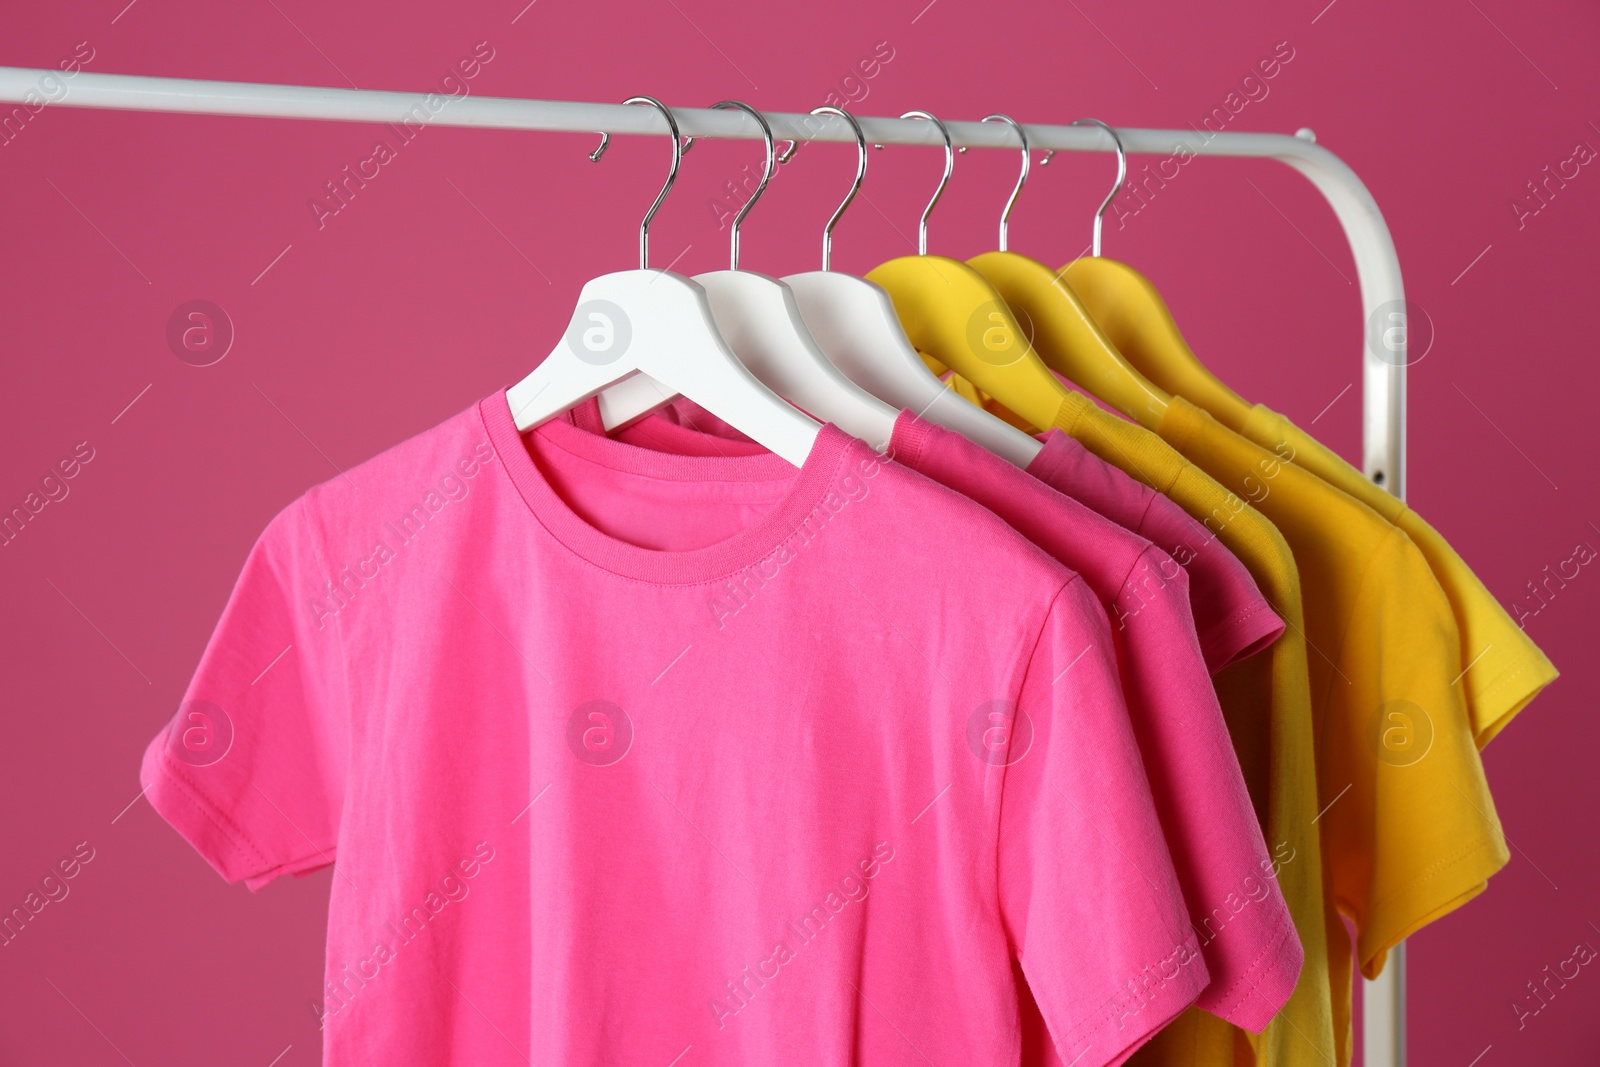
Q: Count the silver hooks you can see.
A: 6